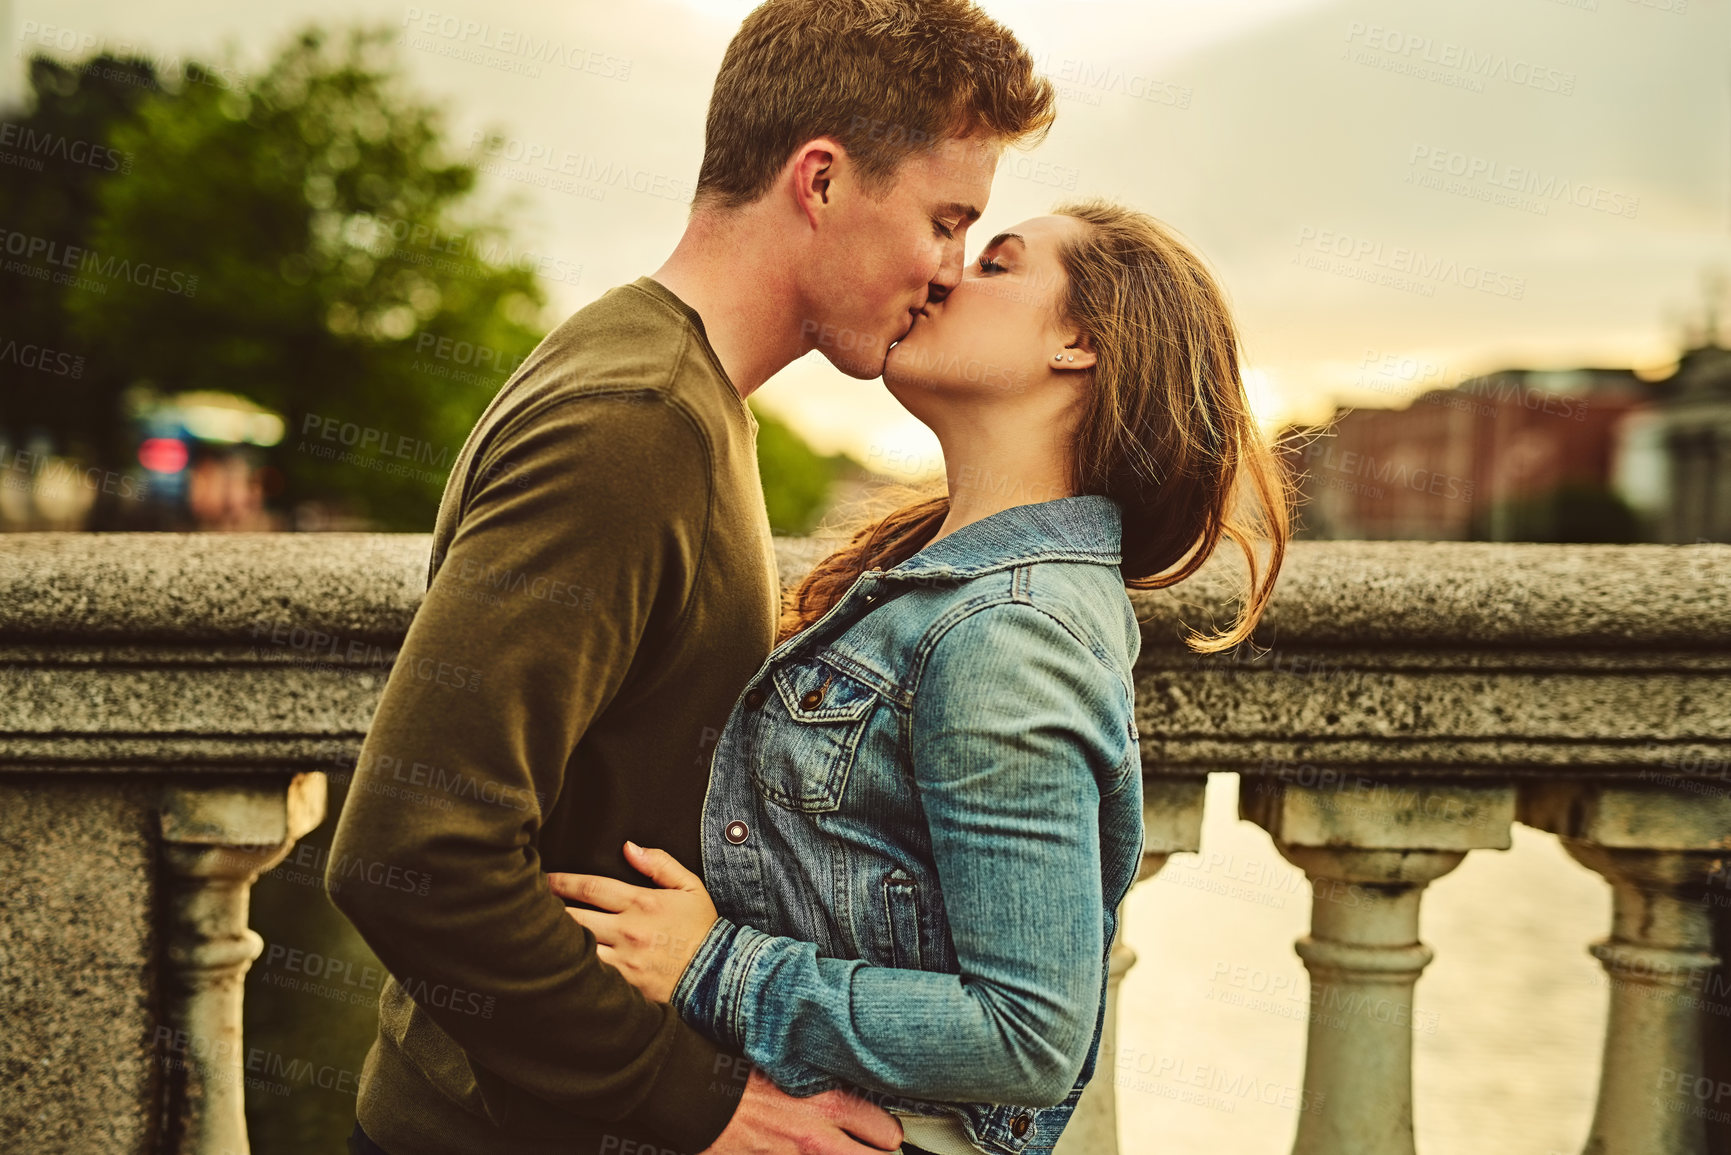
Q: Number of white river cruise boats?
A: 0